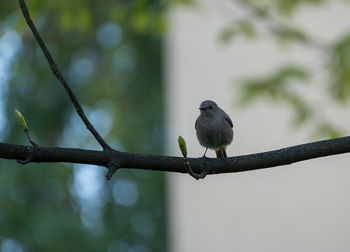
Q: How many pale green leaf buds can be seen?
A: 2